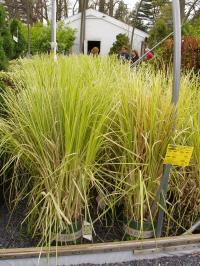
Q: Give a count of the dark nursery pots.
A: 2